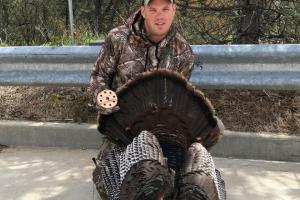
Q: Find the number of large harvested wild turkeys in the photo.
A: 1